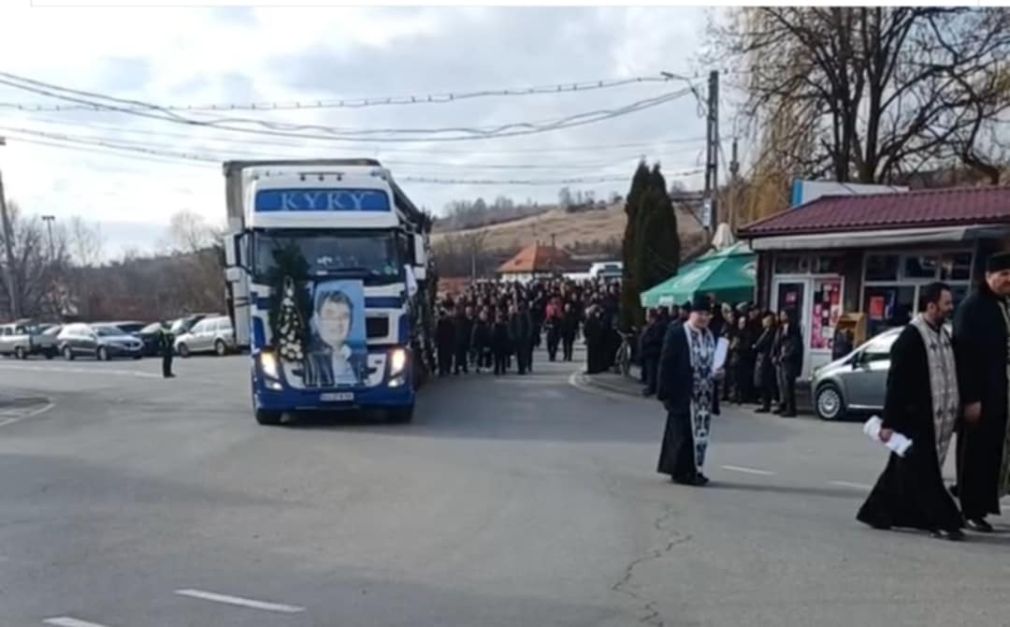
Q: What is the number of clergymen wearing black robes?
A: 3